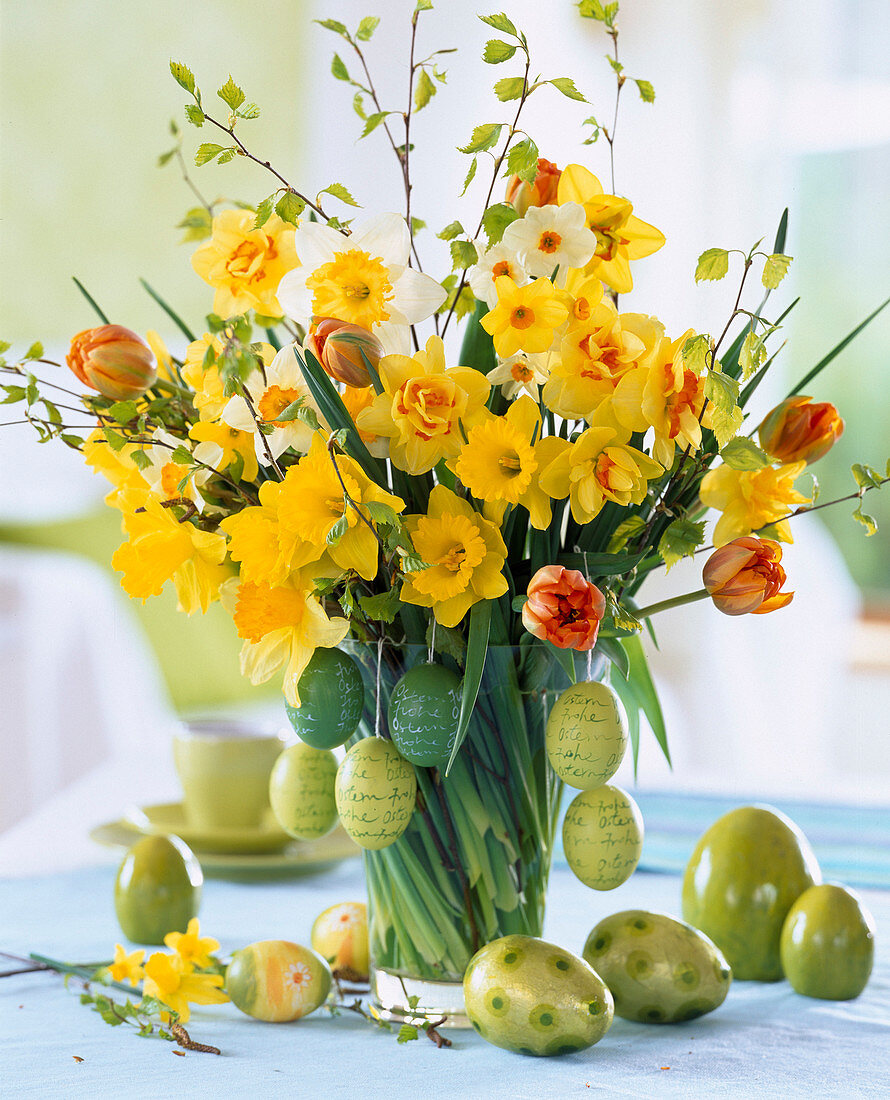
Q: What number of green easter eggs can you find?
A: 11